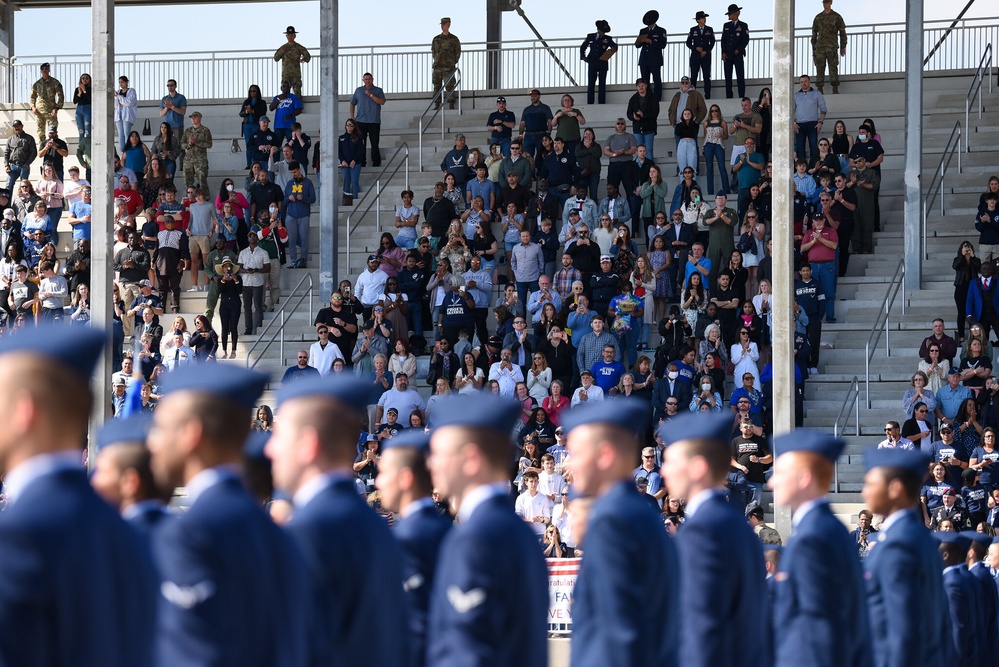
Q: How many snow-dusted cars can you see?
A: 0